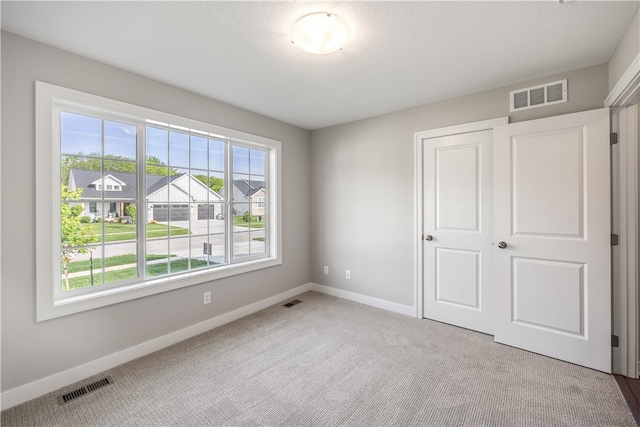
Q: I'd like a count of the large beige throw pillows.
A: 0